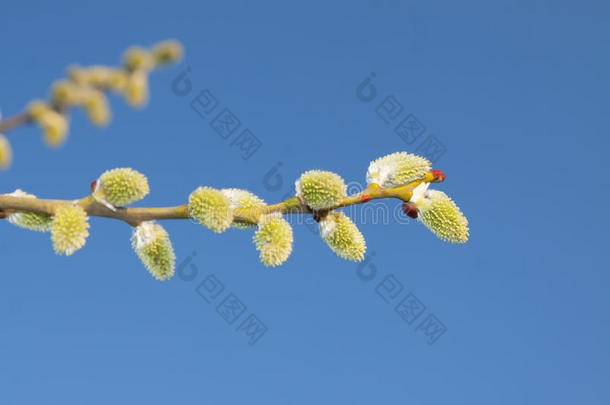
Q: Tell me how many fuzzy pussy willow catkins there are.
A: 11